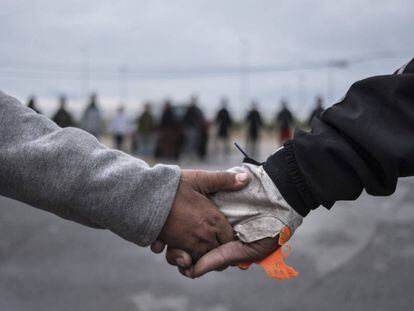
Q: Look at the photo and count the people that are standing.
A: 11